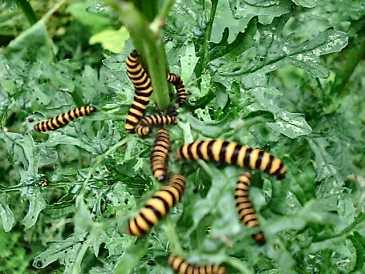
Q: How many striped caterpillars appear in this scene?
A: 9